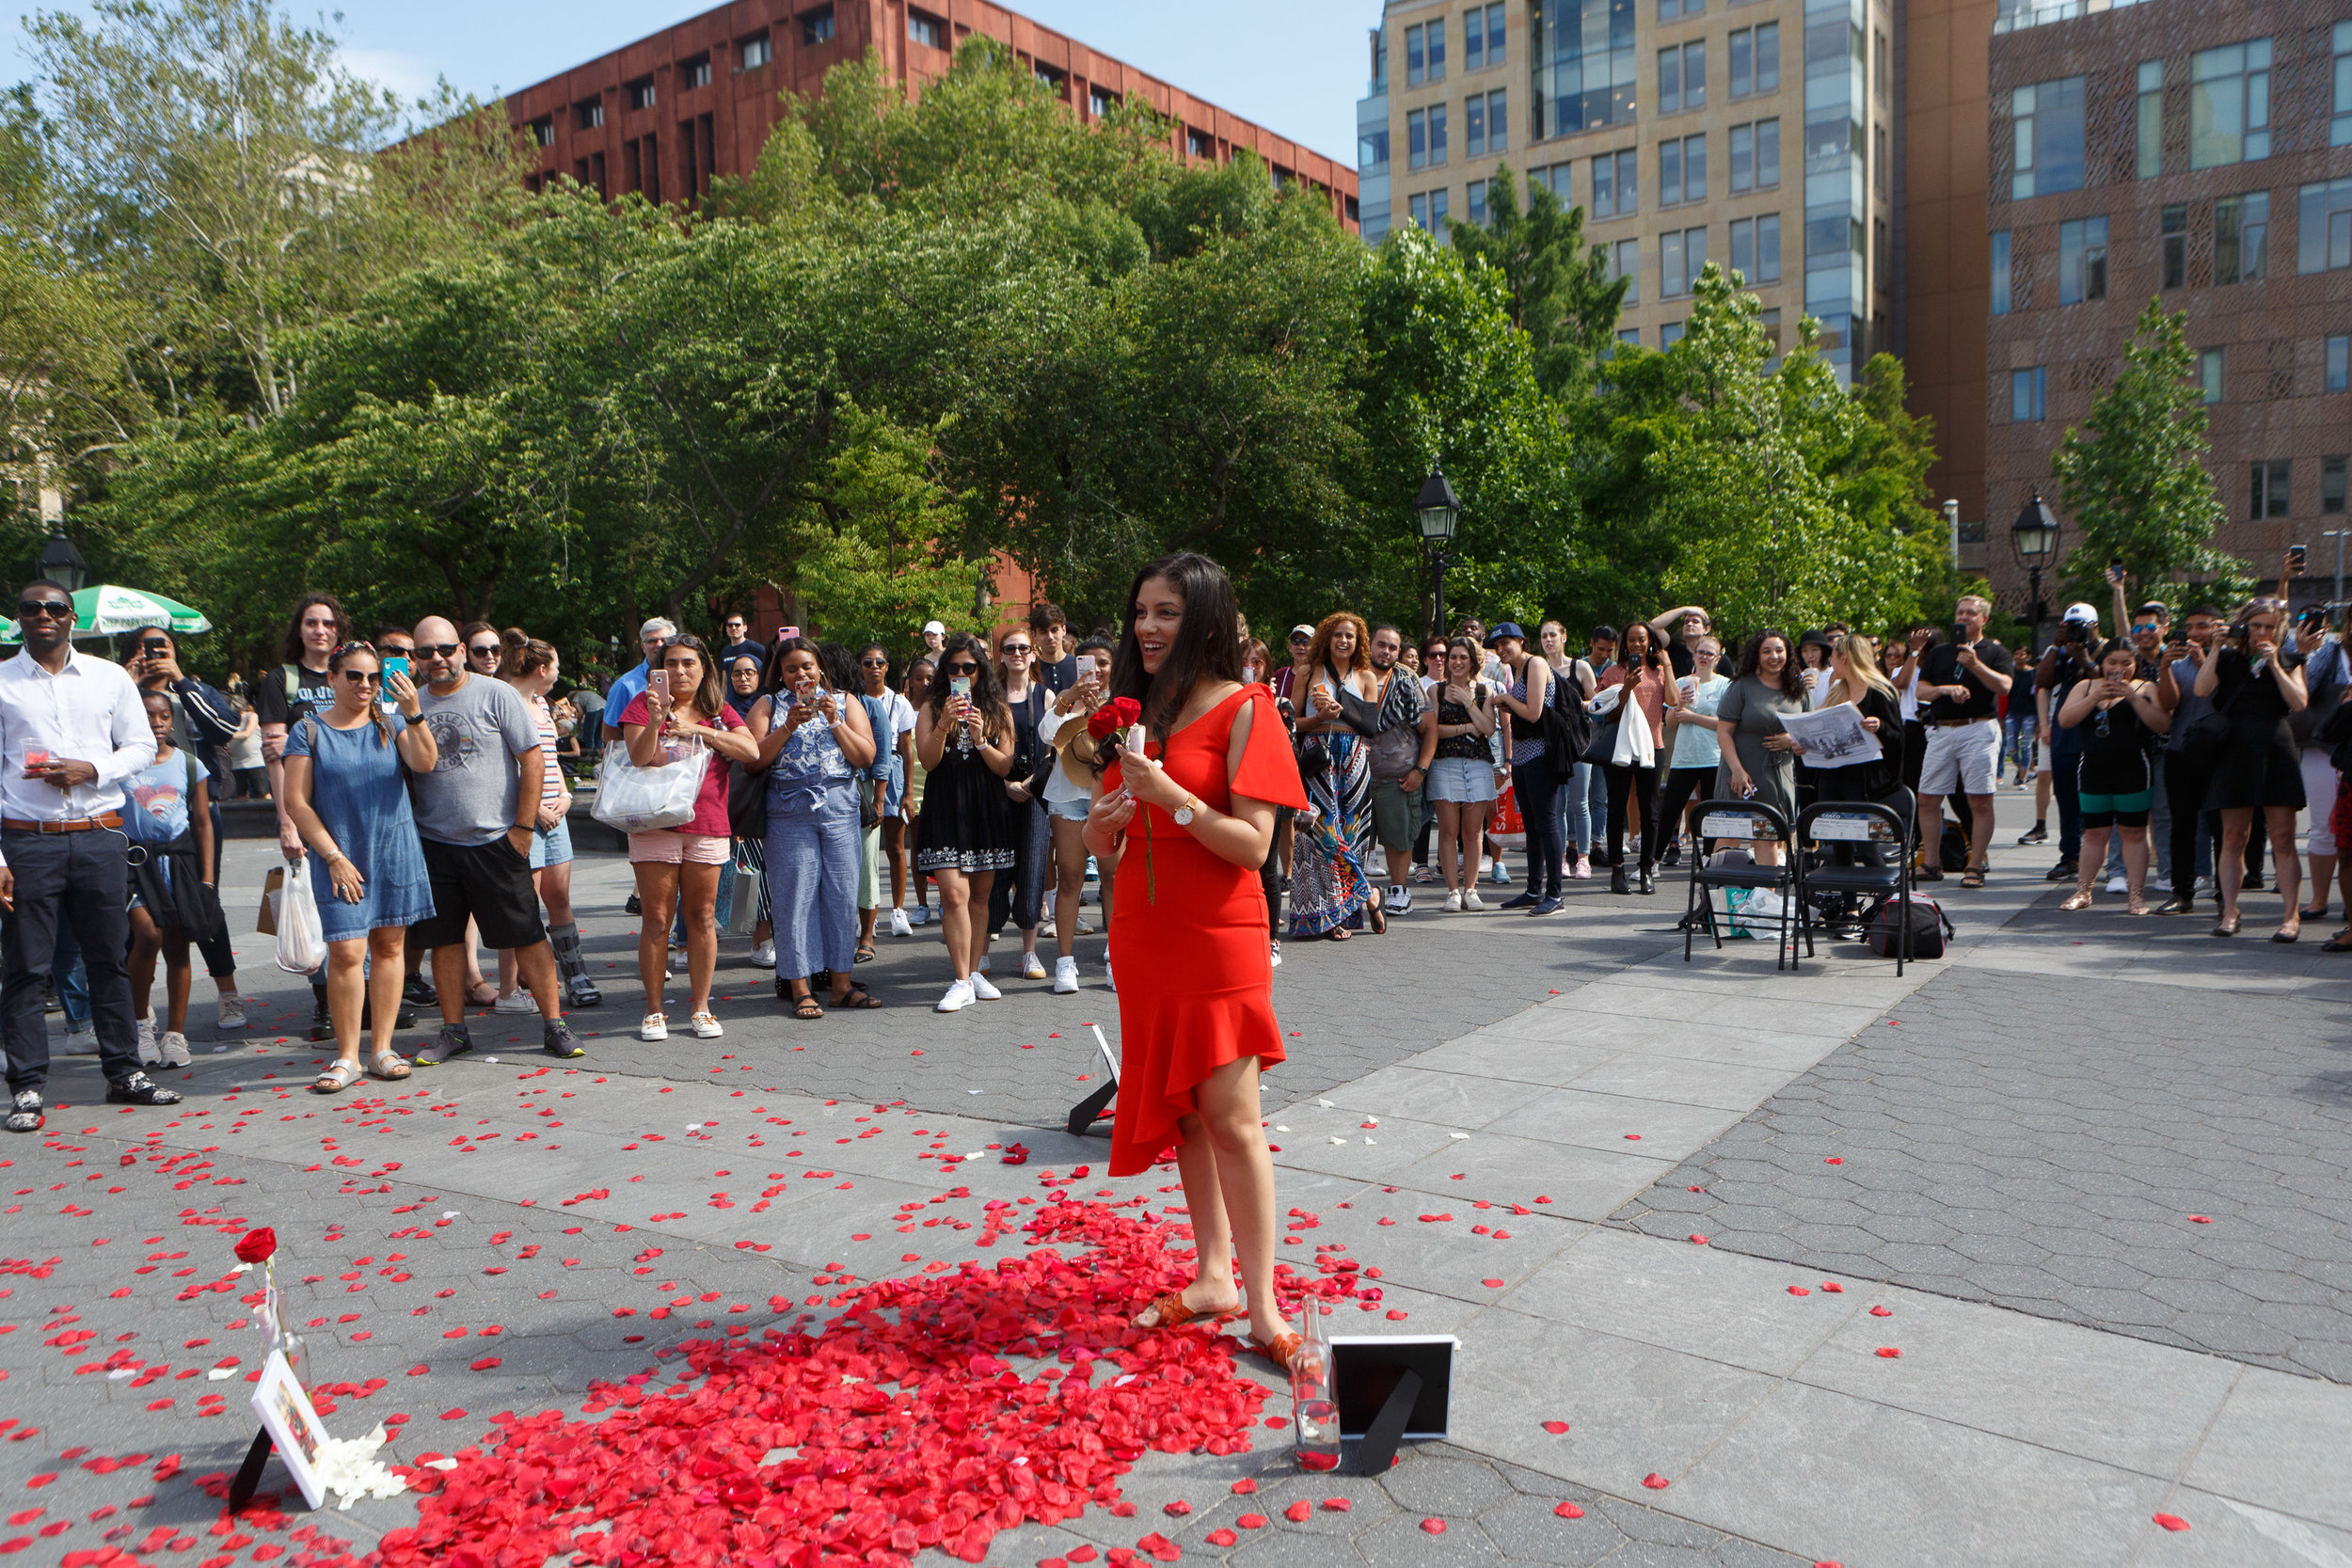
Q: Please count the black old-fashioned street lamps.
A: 3